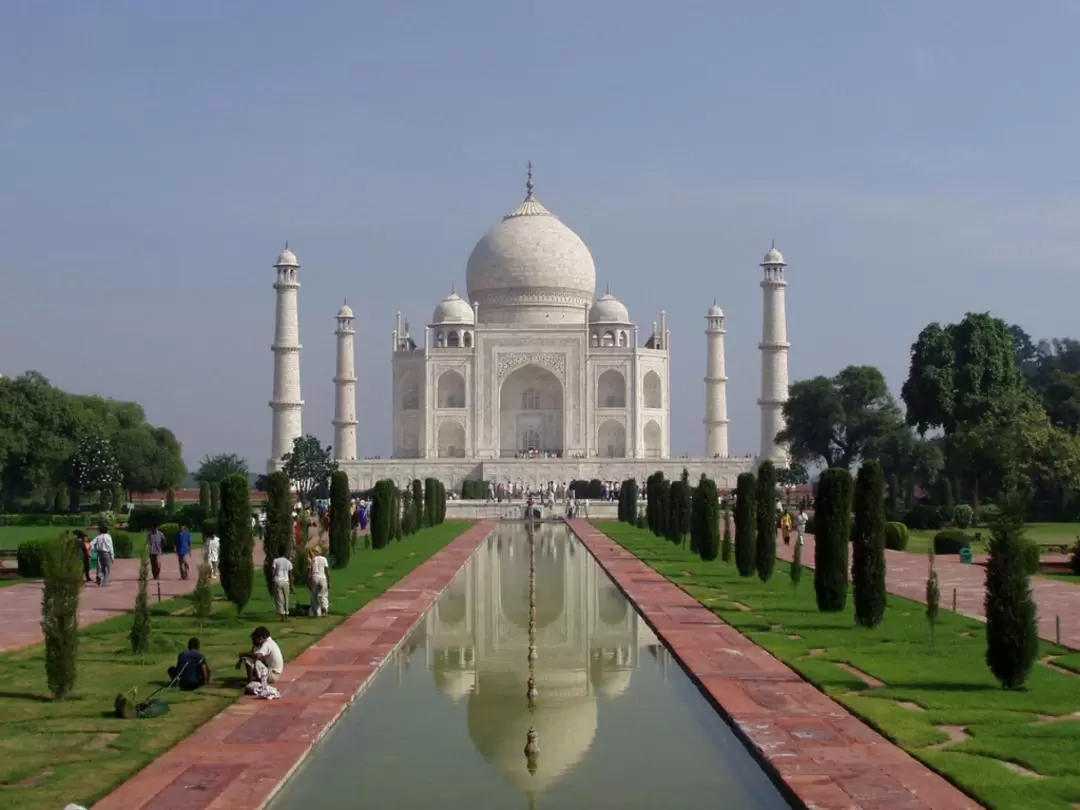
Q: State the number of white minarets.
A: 4